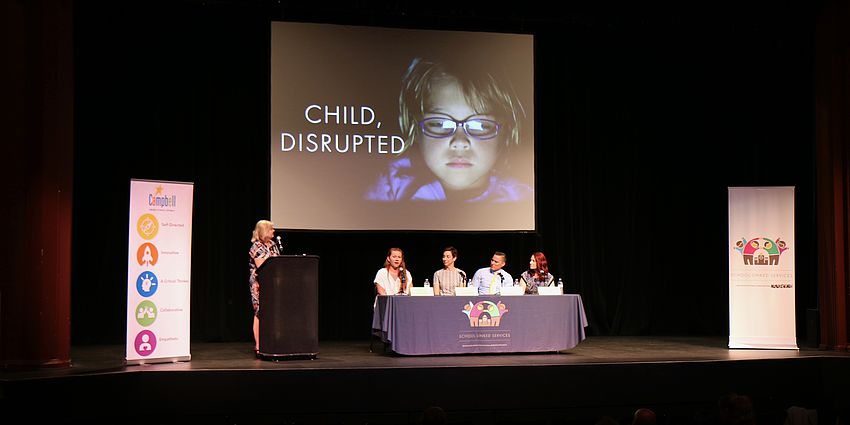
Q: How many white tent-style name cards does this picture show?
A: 4